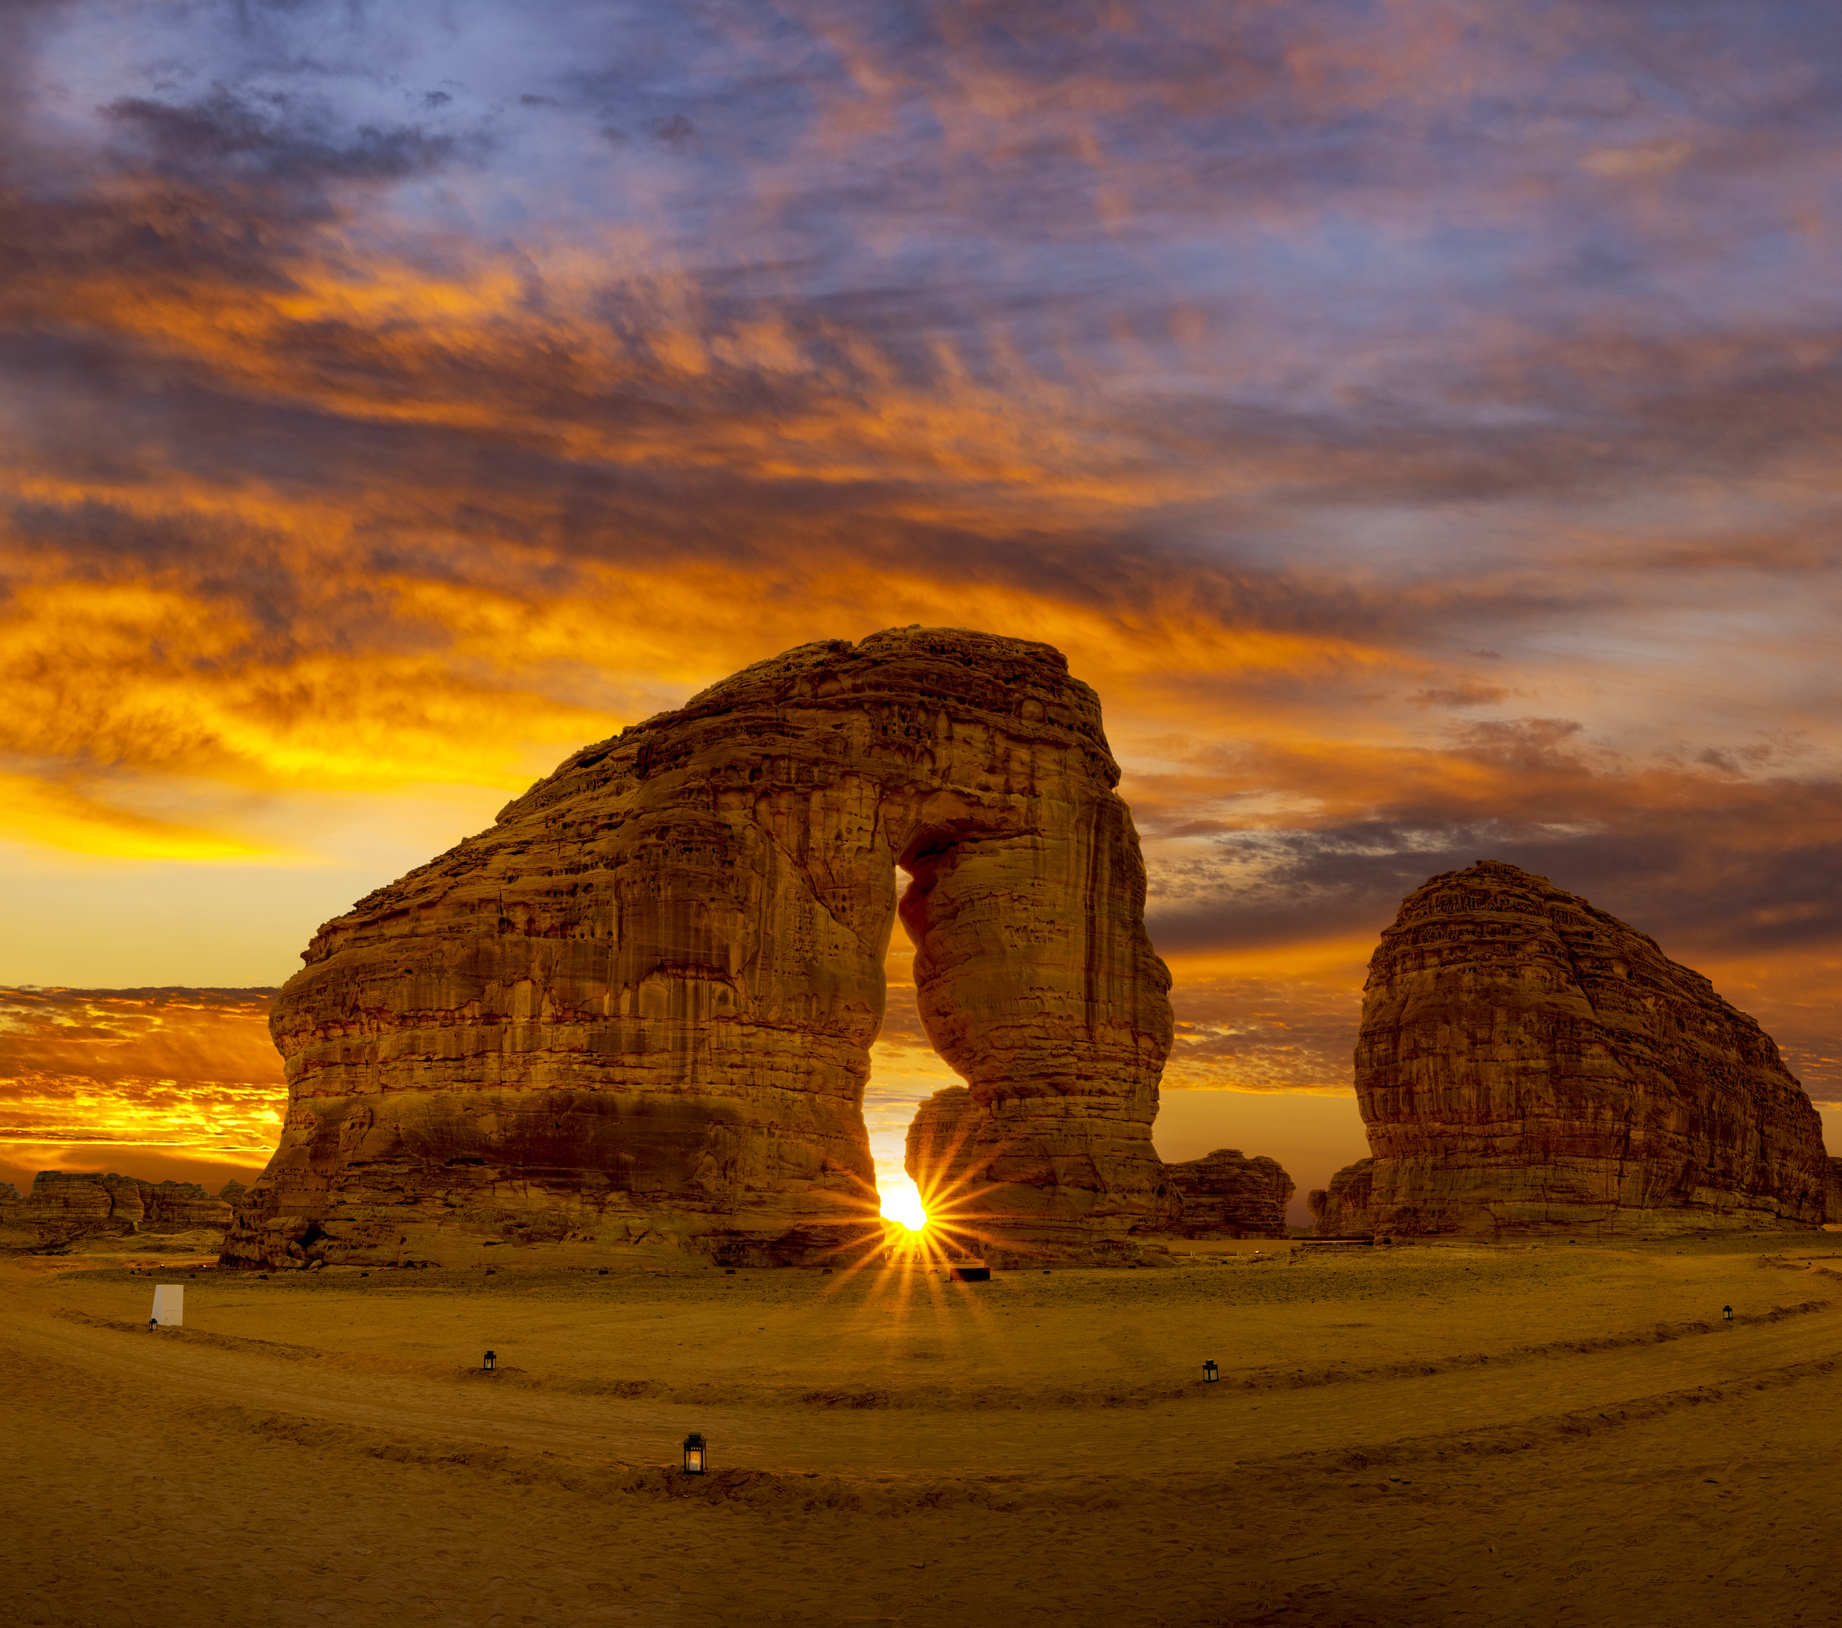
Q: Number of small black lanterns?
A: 5